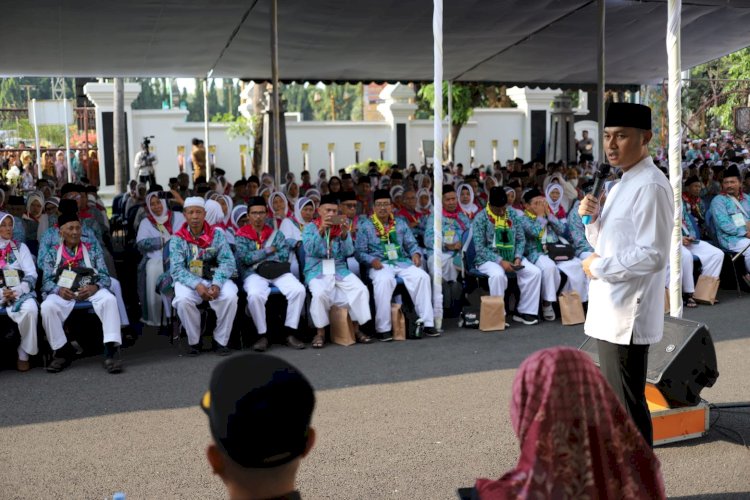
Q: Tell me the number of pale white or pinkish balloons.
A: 0